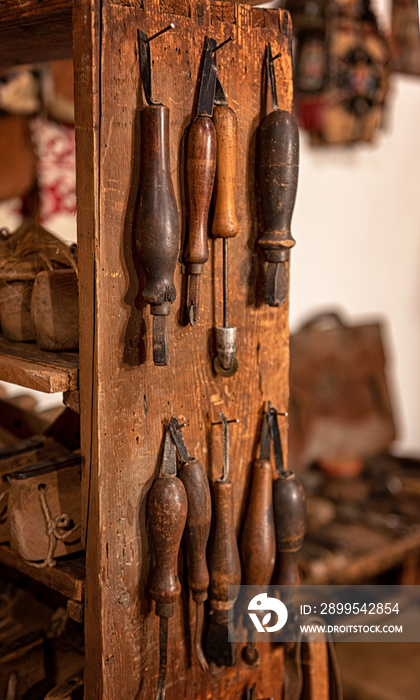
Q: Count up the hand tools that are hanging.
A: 9